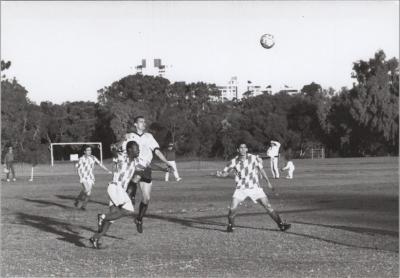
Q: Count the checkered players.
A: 3